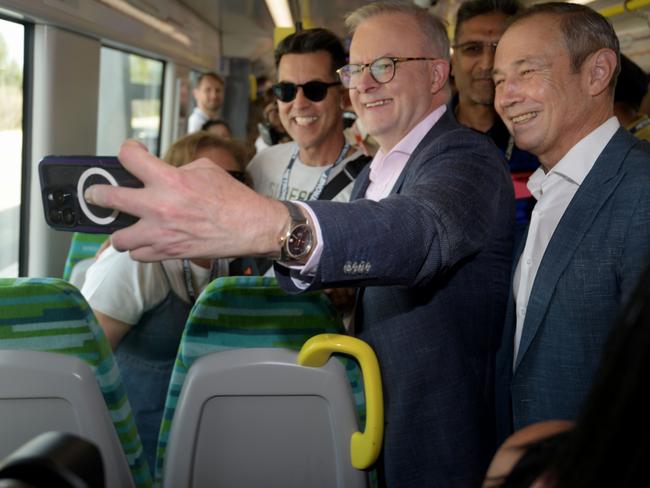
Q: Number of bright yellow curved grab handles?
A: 1